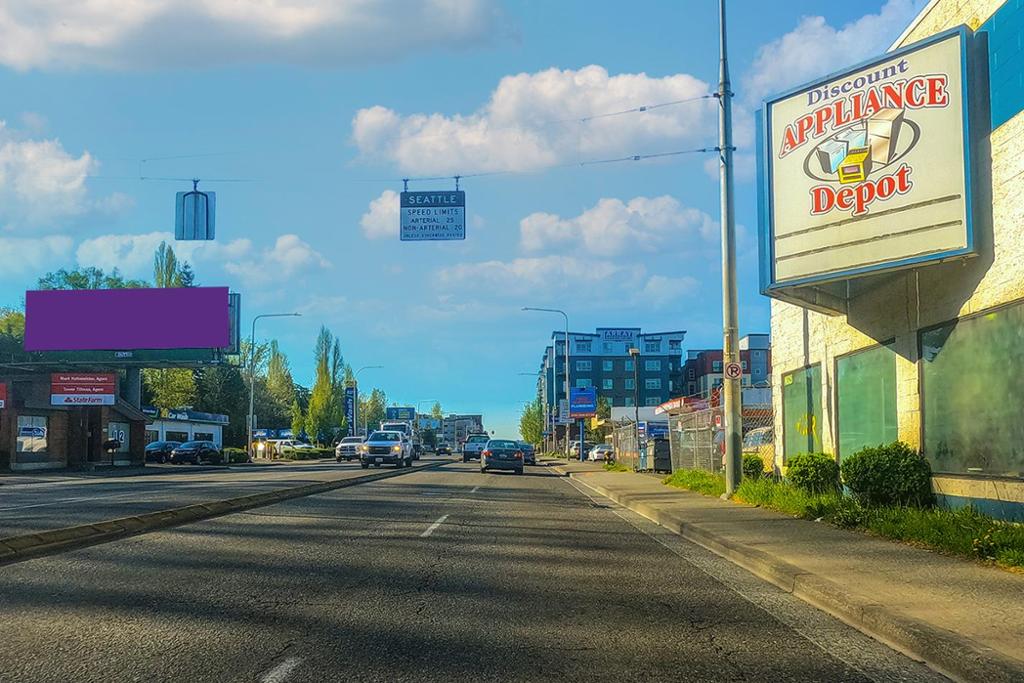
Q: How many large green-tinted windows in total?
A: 3